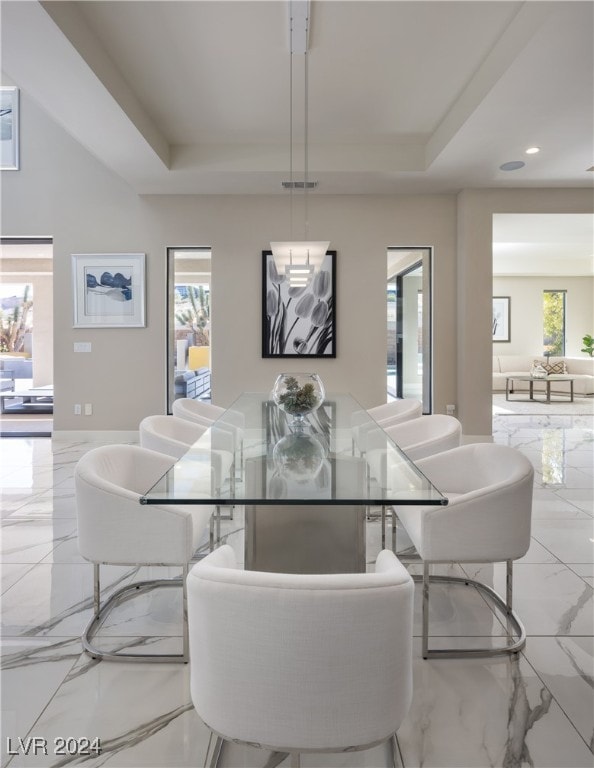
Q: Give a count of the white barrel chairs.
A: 7